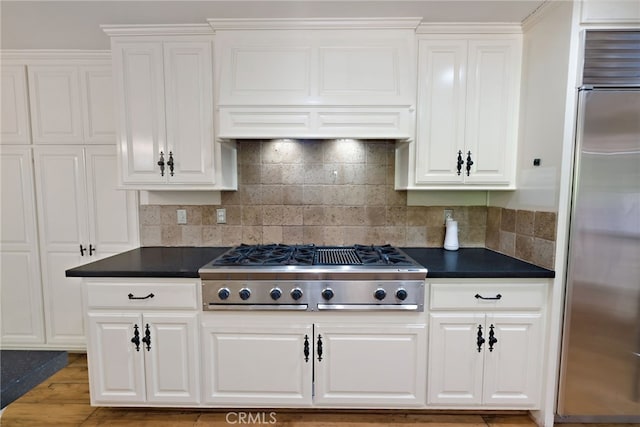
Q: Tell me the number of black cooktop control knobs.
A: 7